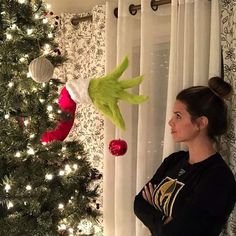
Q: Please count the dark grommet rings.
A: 3